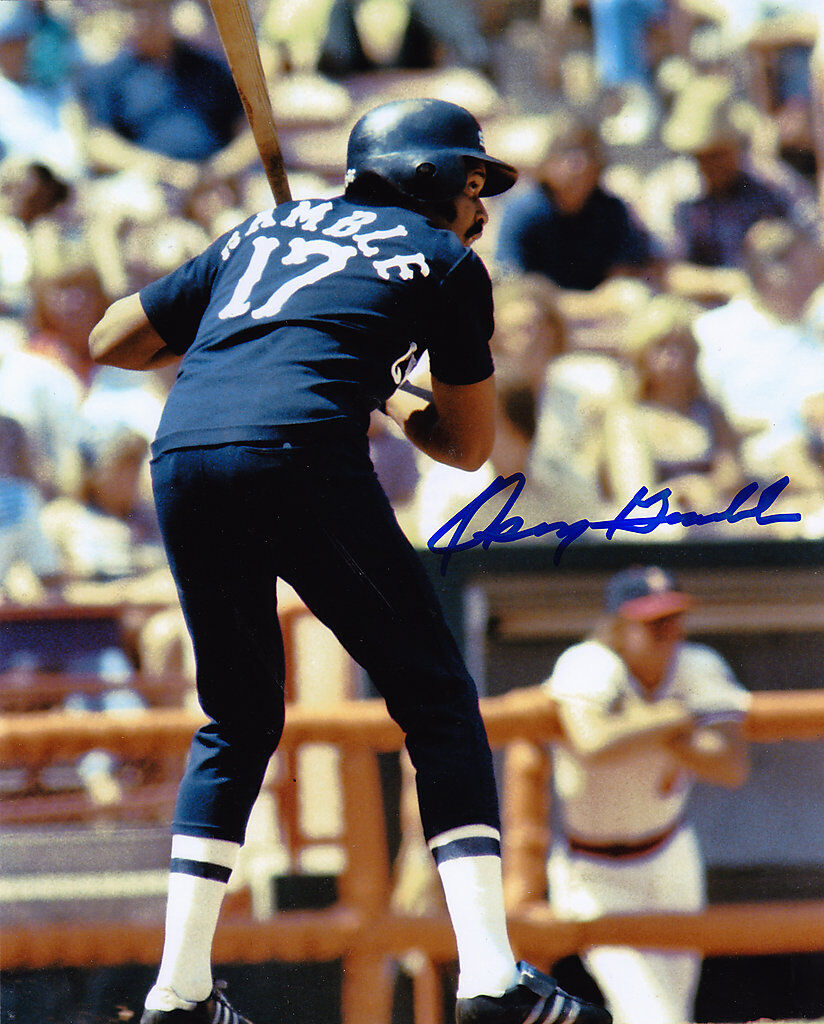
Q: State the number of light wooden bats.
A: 1